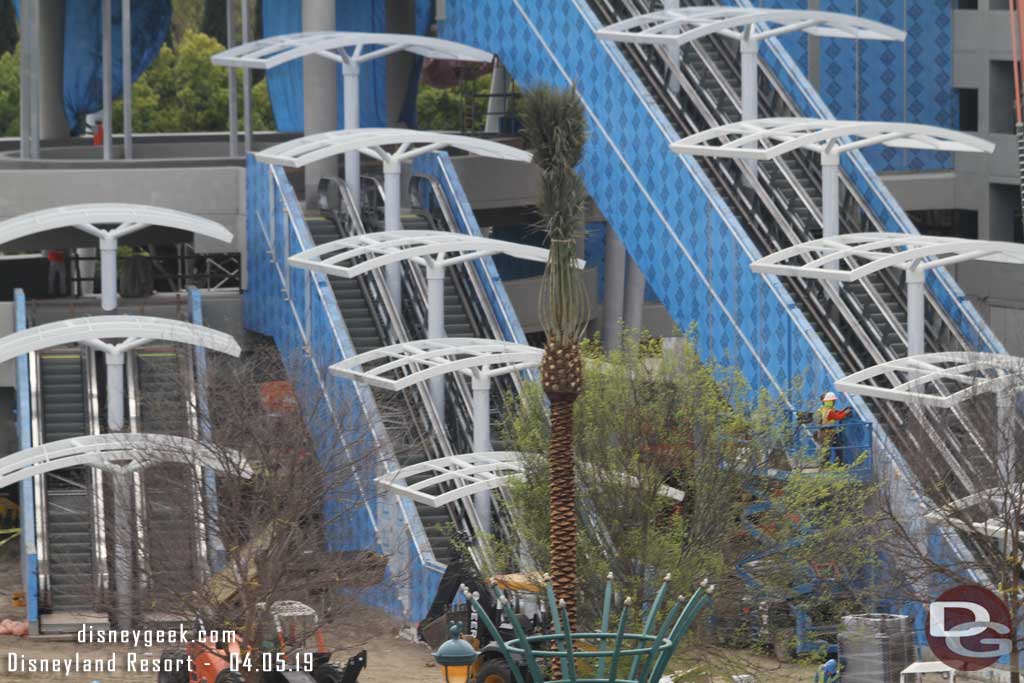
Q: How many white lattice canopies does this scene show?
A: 13